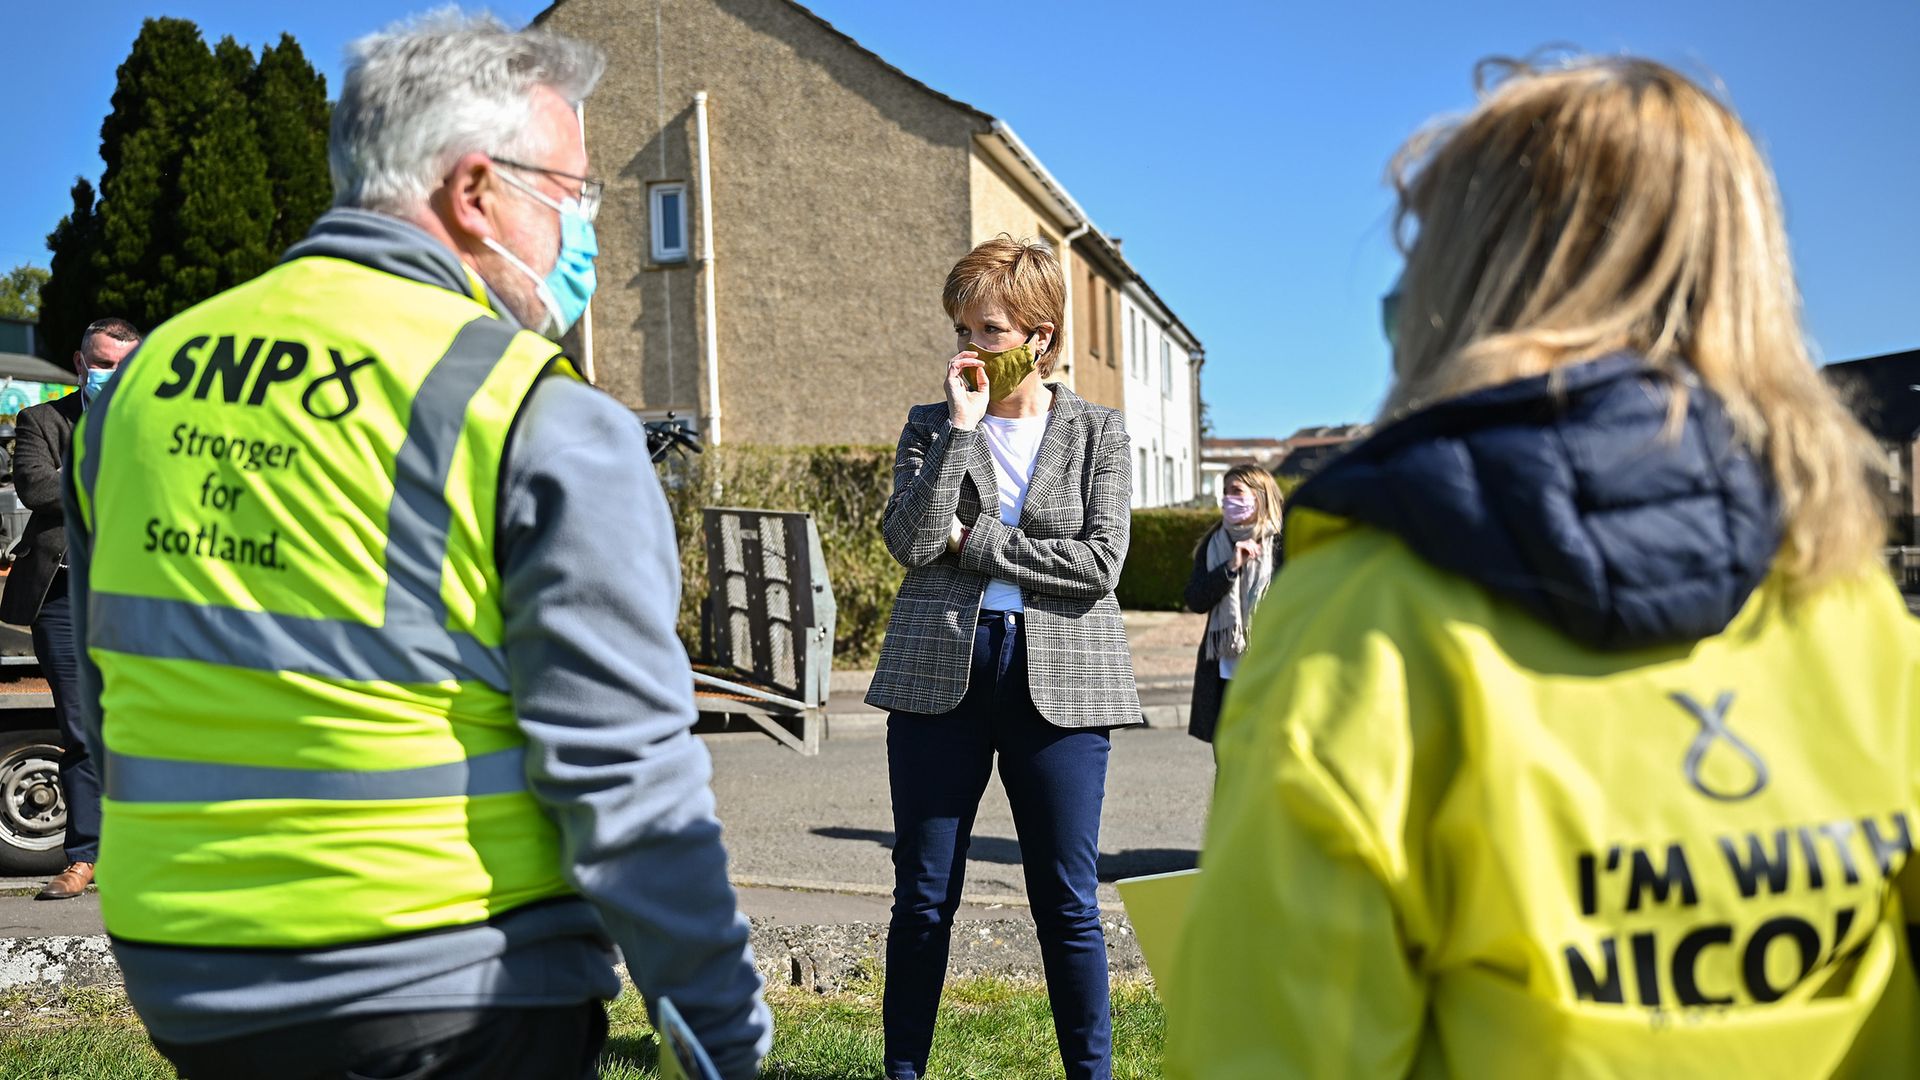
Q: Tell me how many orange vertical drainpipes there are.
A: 0